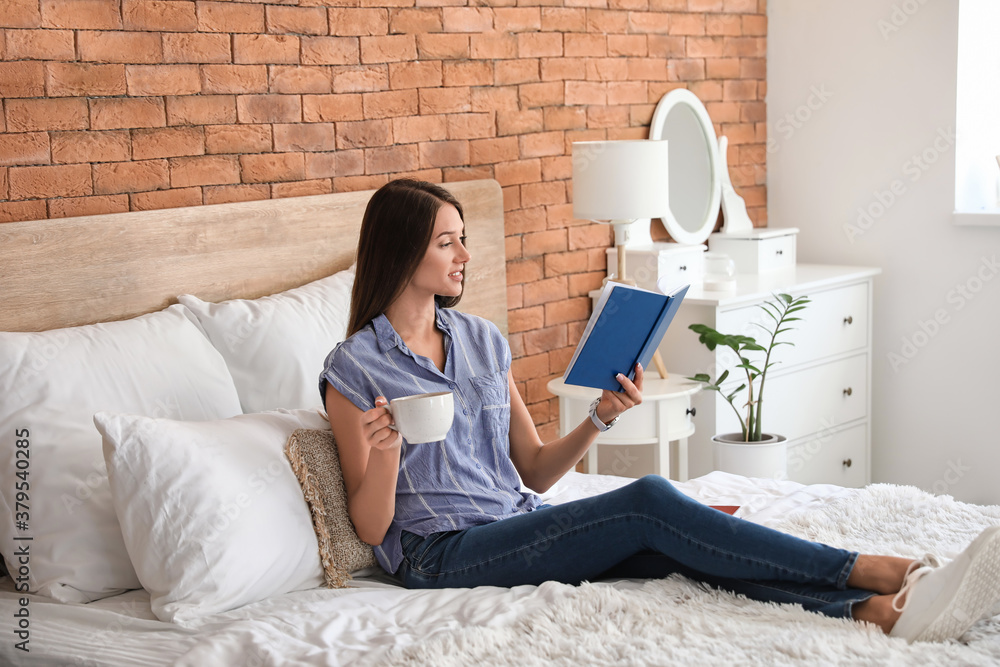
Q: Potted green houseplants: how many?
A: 1